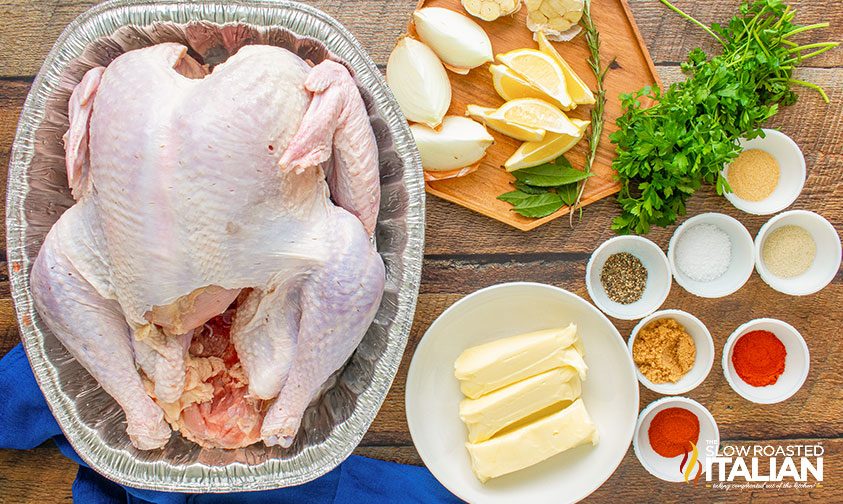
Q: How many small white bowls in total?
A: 7